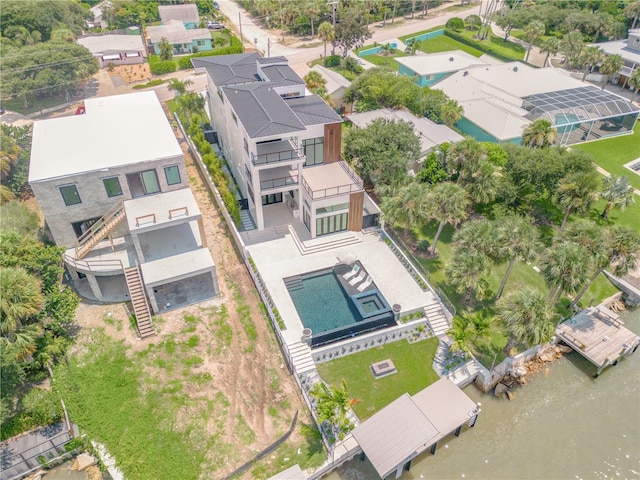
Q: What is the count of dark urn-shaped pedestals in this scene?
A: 2